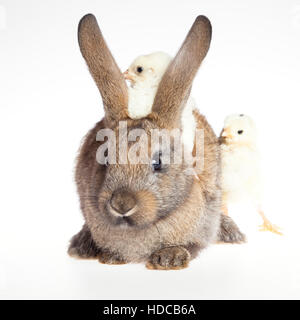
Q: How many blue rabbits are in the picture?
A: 0